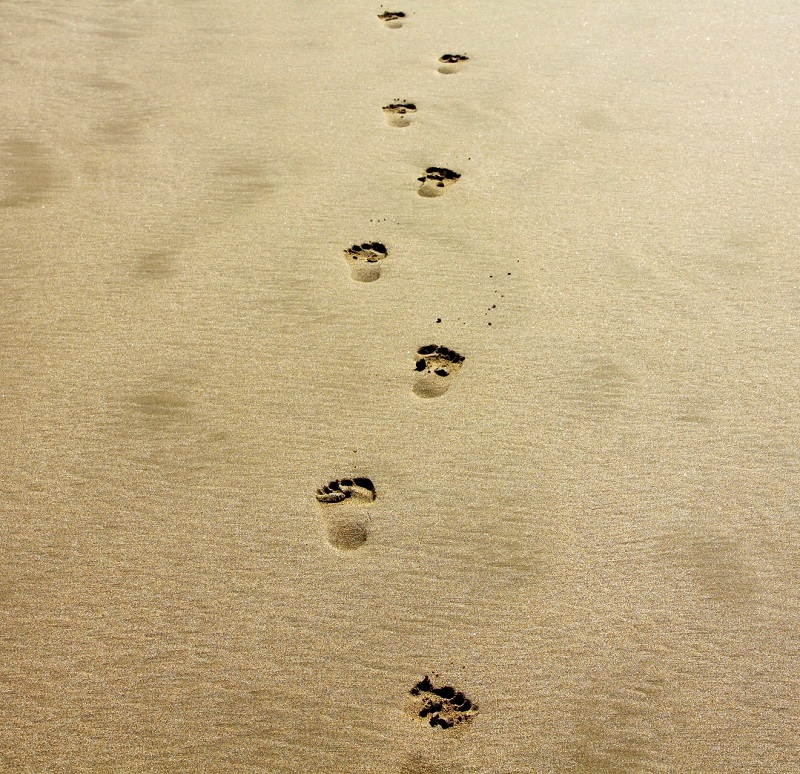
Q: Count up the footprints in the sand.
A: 8